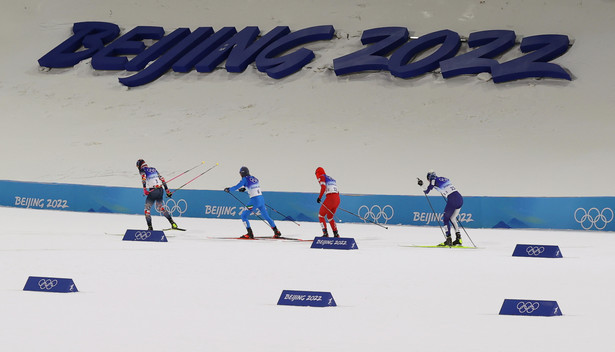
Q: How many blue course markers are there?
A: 6